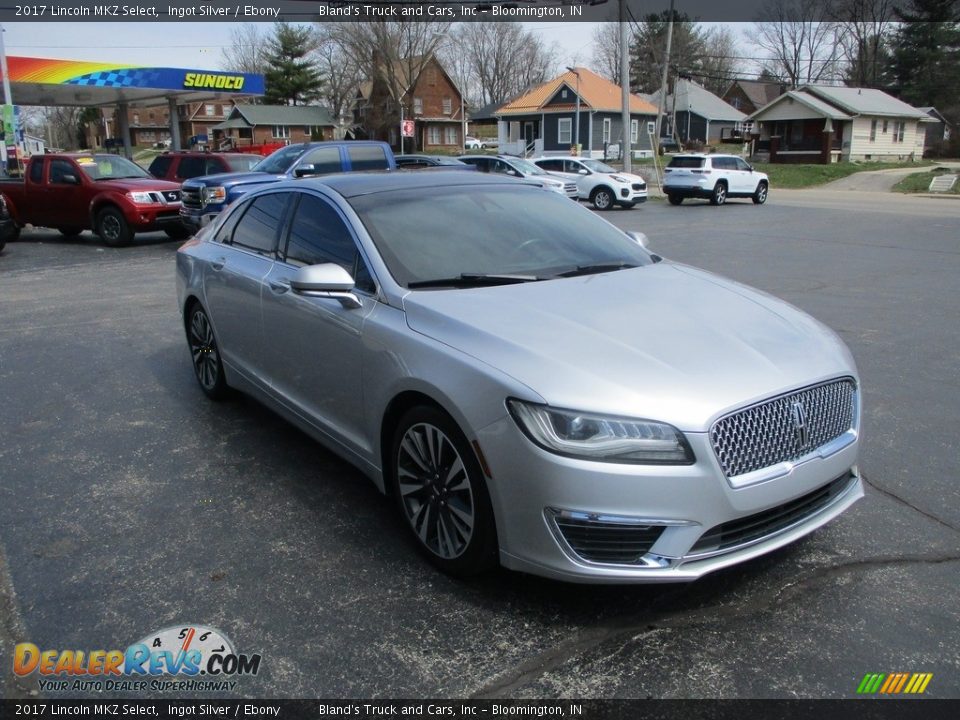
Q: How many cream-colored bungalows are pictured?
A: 1